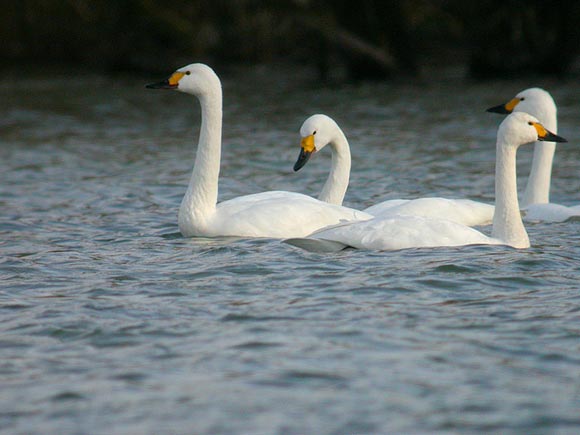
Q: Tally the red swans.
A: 0